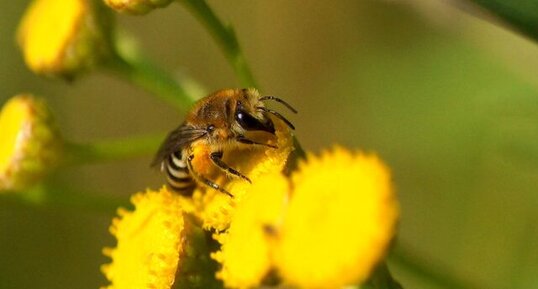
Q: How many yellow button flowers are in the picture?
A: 7